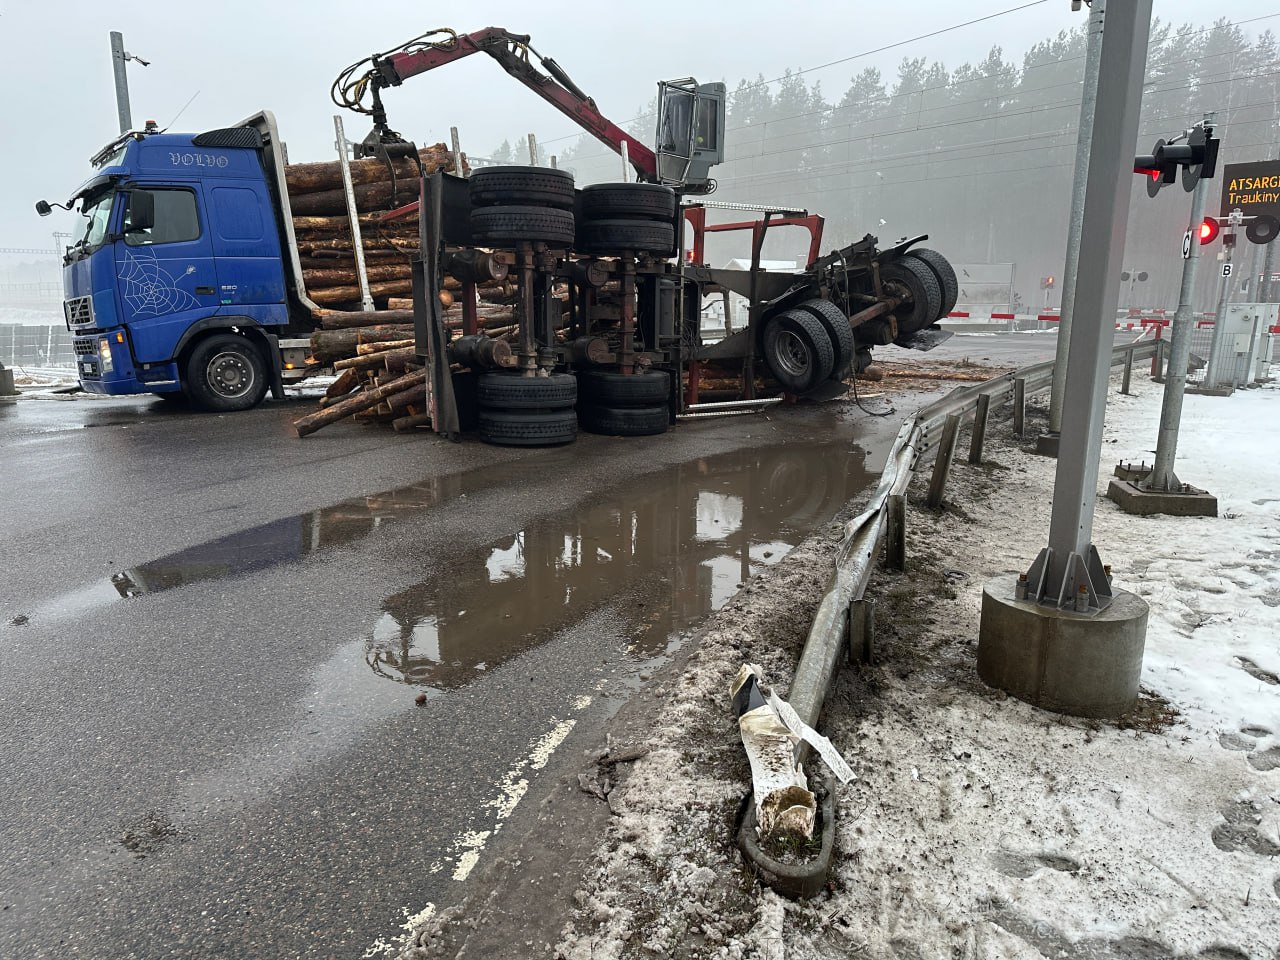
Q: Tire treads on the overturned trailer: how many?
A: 12